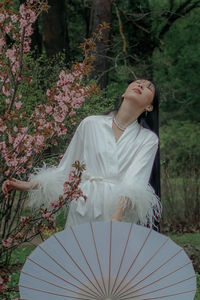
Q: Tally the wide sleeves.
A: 2